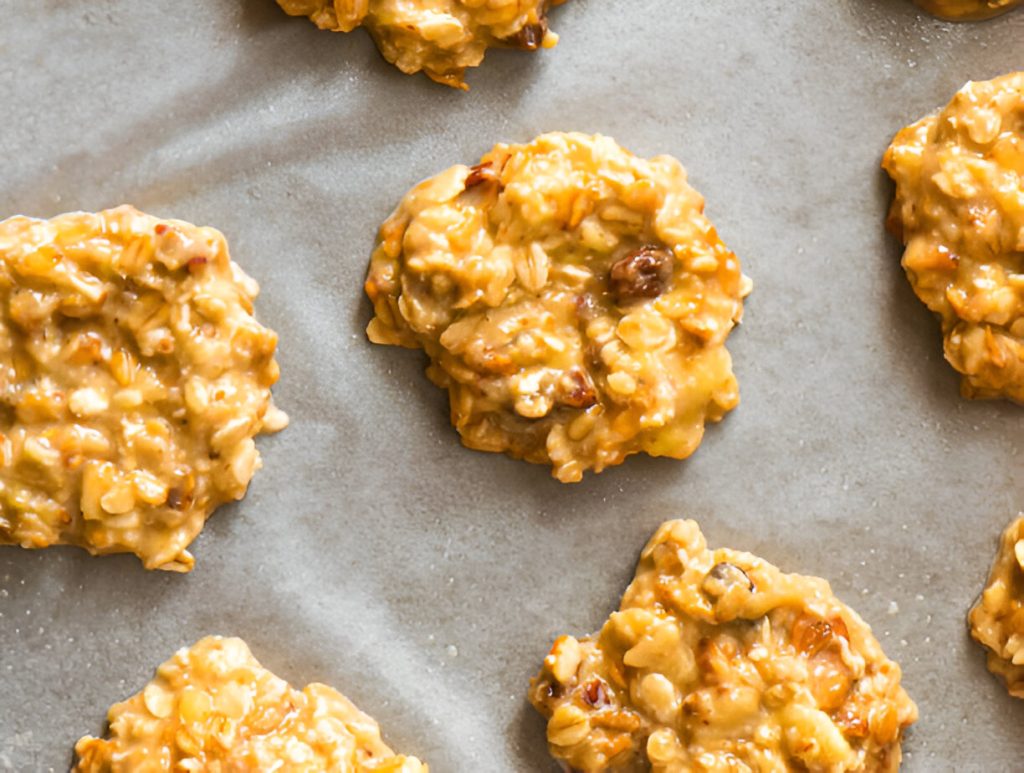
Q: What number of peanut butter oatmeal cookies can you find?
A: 8